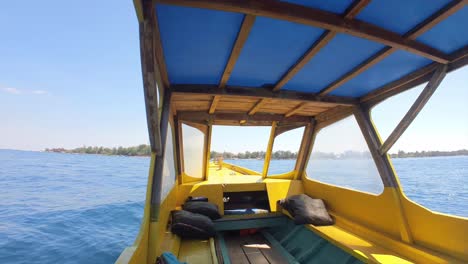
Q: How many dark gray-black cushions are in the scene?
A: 3